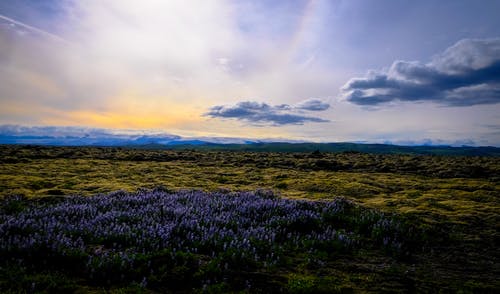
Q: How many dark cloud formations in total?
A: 2